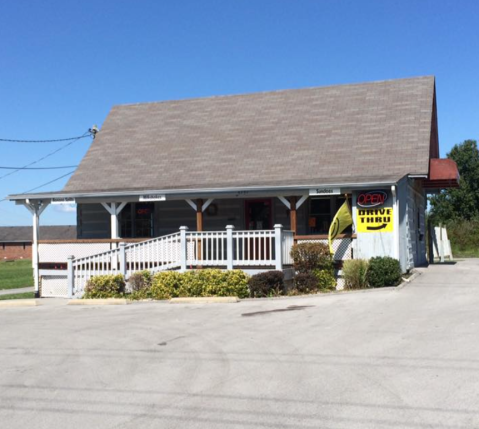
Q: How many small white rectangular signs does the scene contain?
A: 3